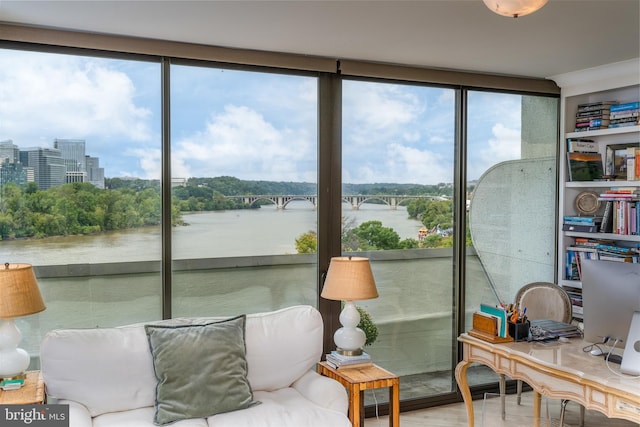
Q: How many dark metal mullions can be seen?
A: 3